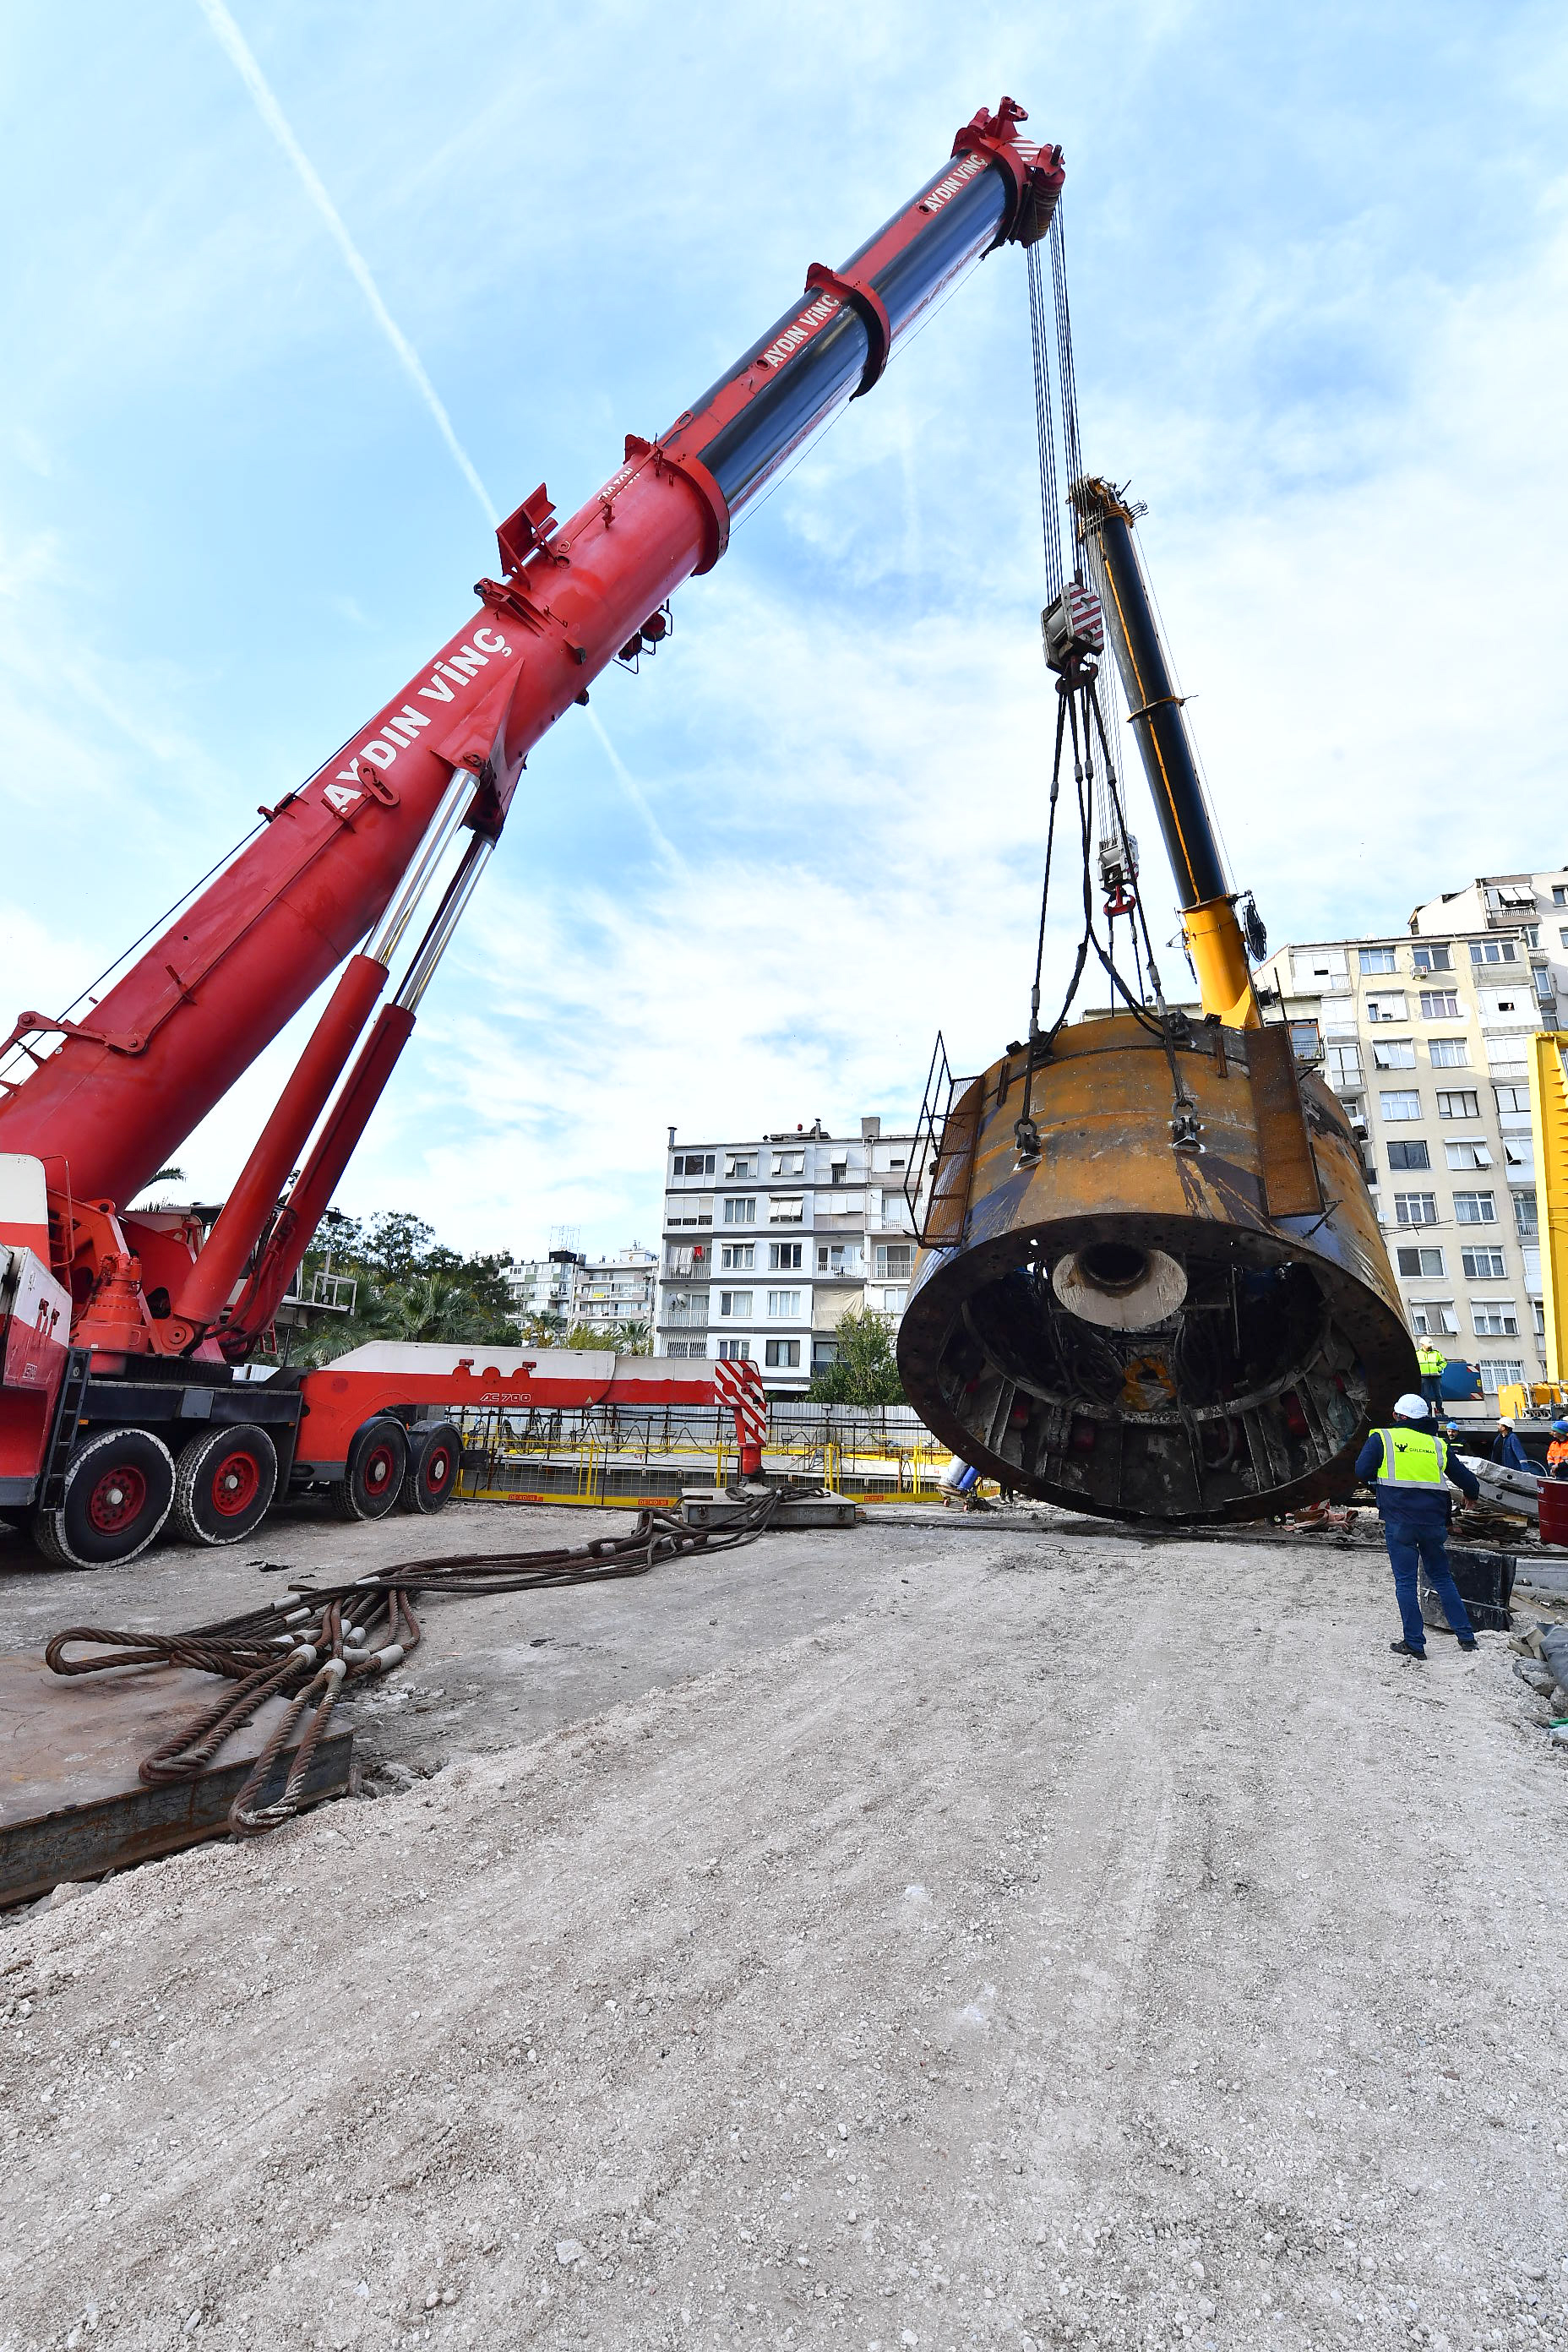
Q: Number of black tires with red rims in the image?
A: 4